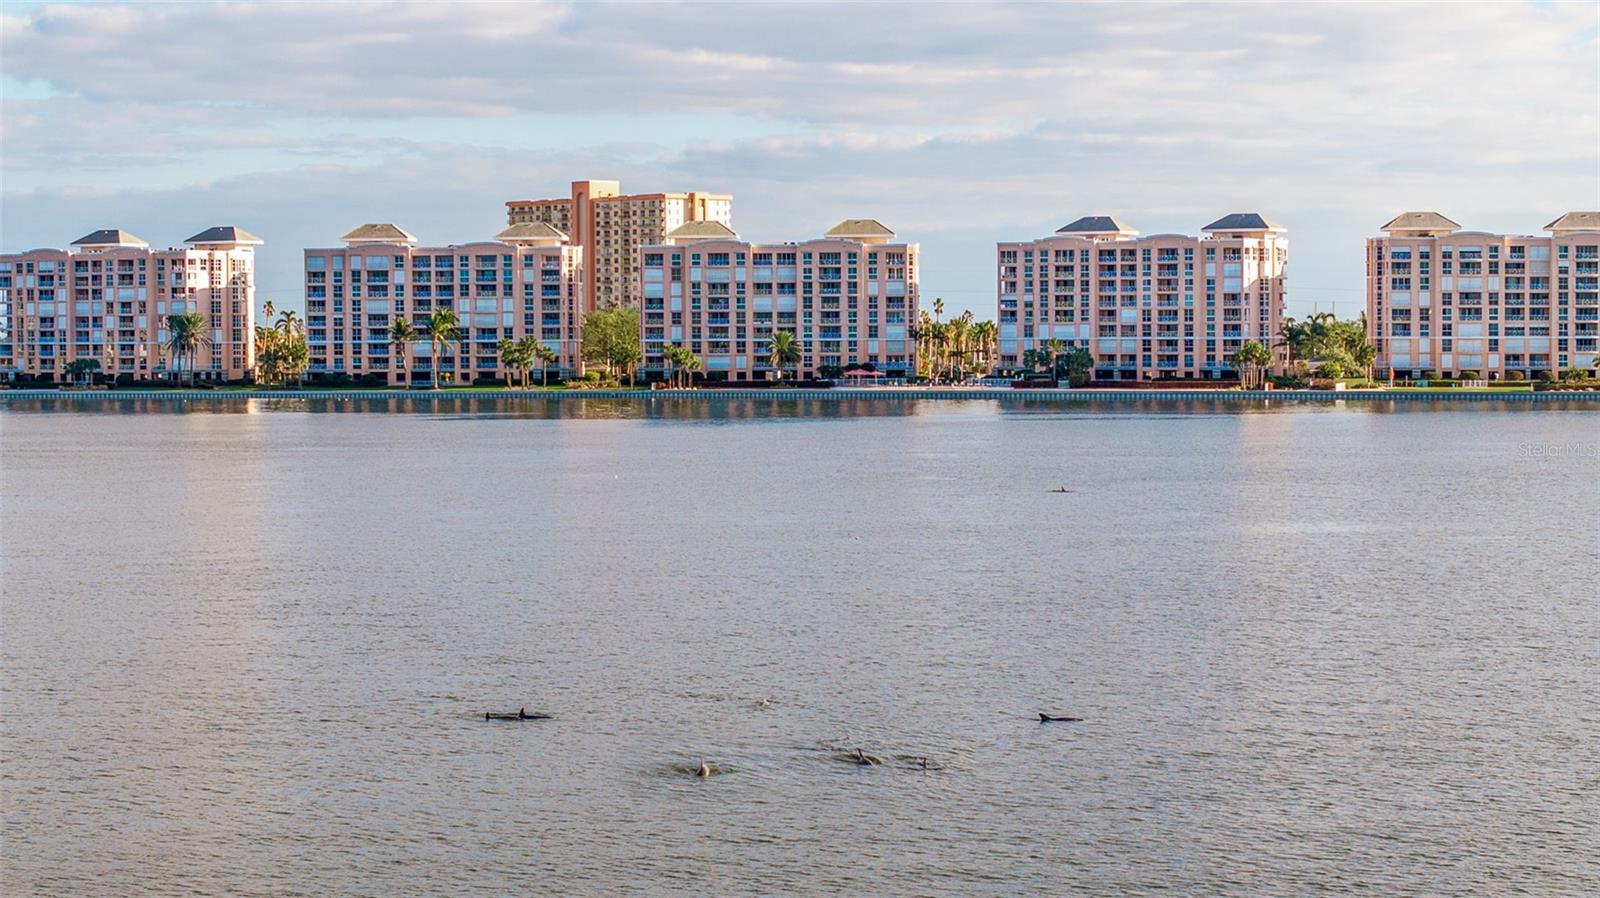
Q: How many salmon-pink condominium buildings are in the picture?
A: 5